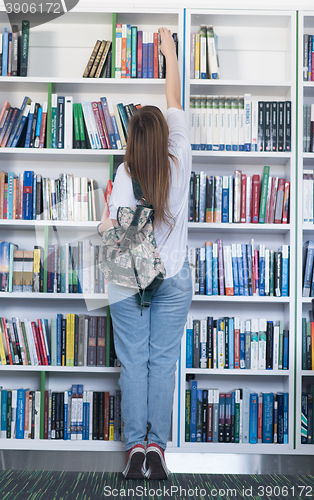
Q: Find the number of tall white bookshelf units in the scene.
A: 3